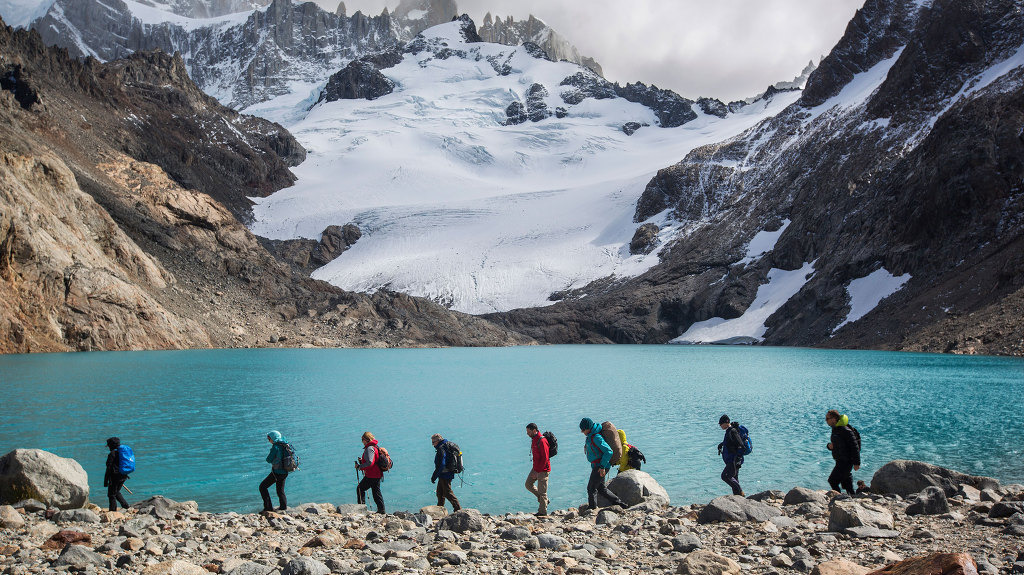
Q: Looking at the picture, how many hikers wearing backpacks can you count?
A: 9